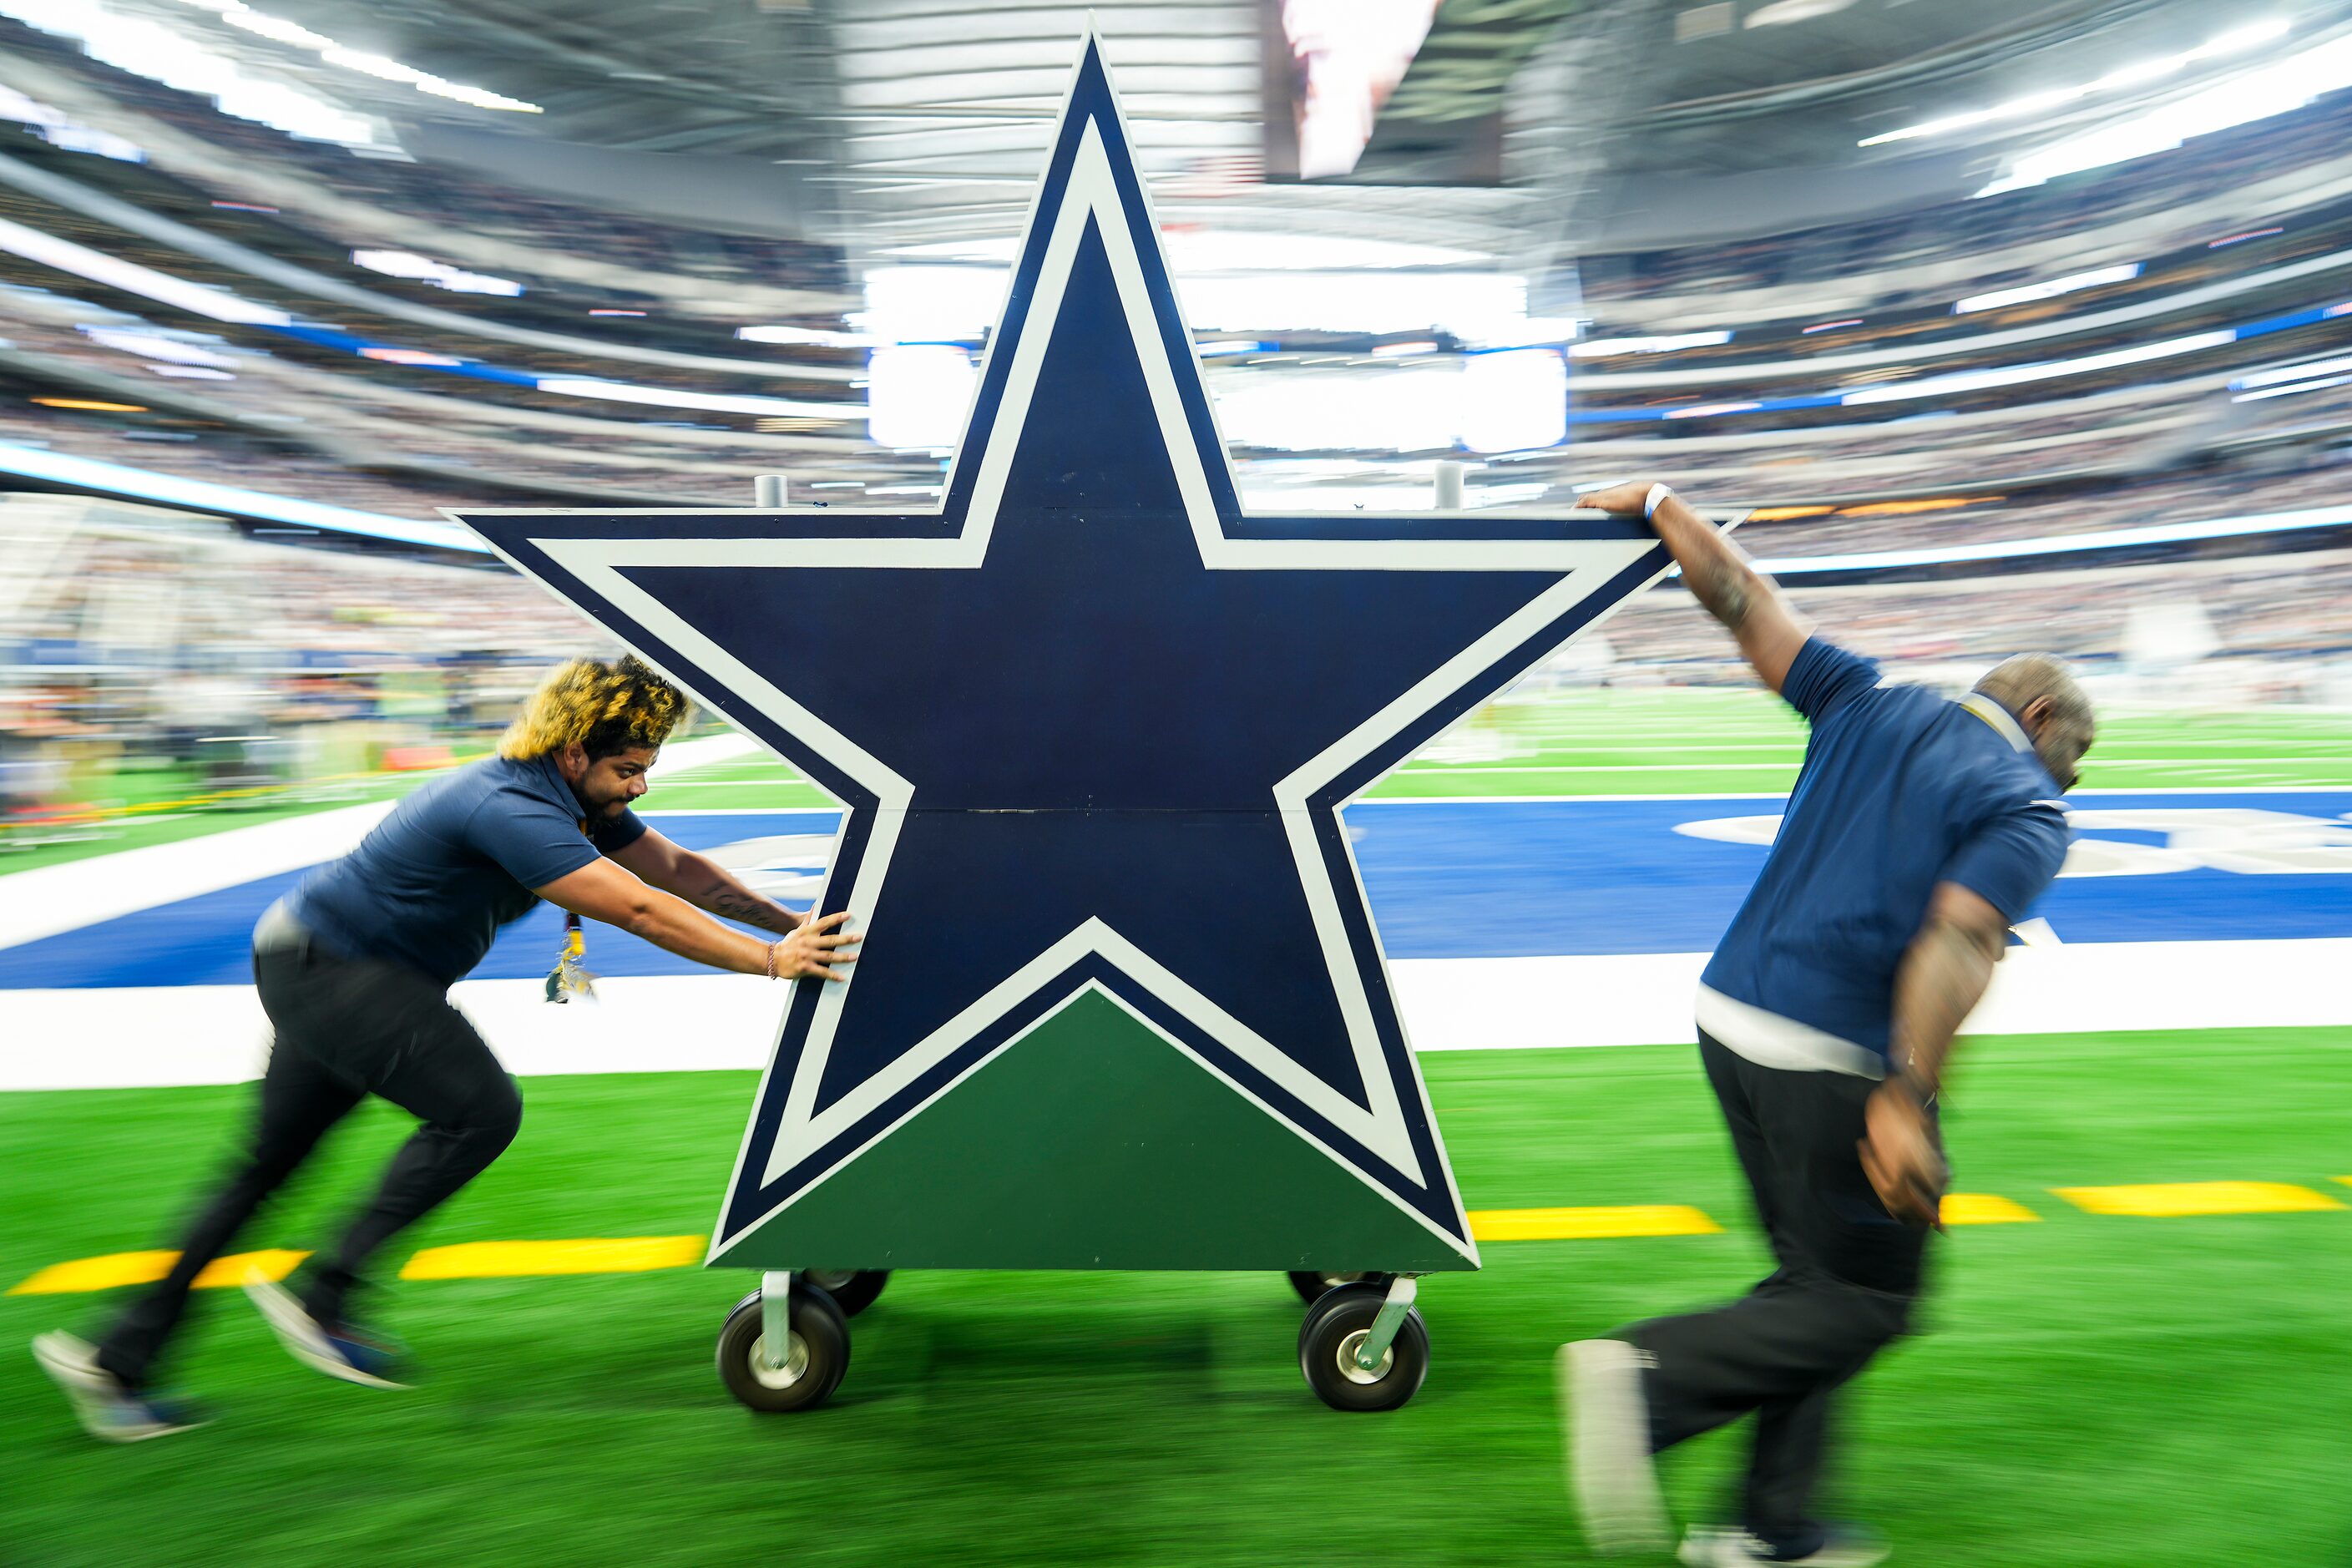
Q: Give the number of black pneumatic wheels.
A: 4